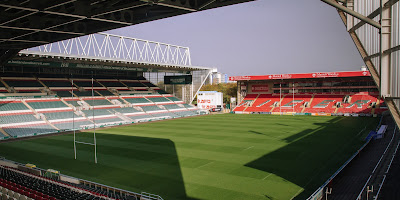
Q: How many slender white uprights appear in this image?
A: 4